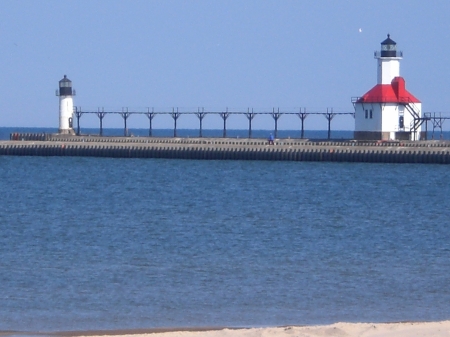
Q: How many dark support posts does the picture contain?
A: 11